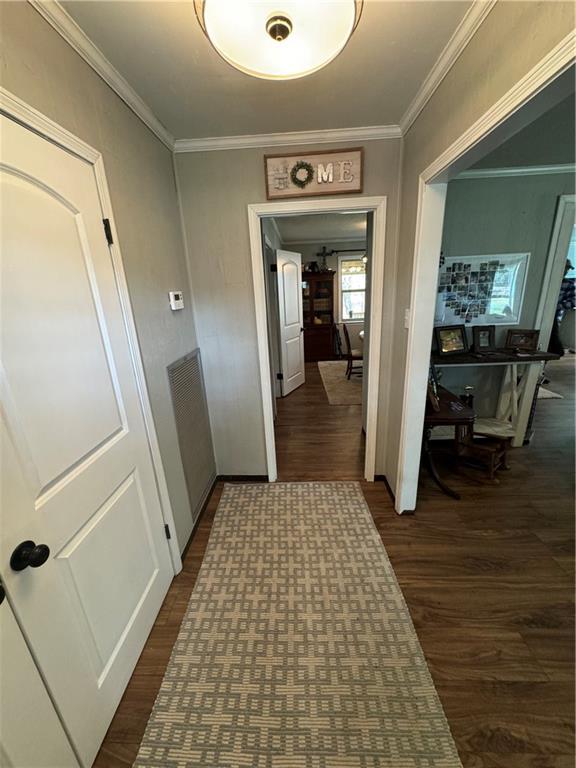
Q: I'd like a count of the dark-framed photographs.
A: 3